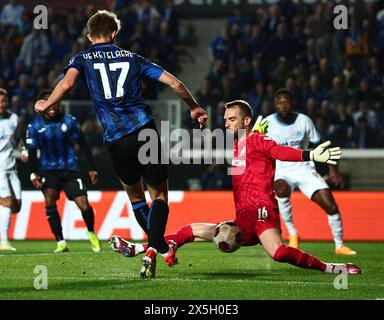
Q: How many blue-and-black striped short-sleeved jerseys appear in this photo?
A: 2